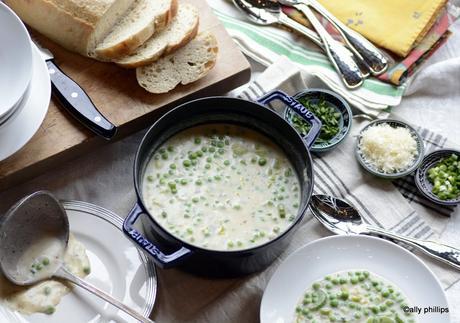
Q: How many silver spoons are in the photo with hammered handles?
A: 4